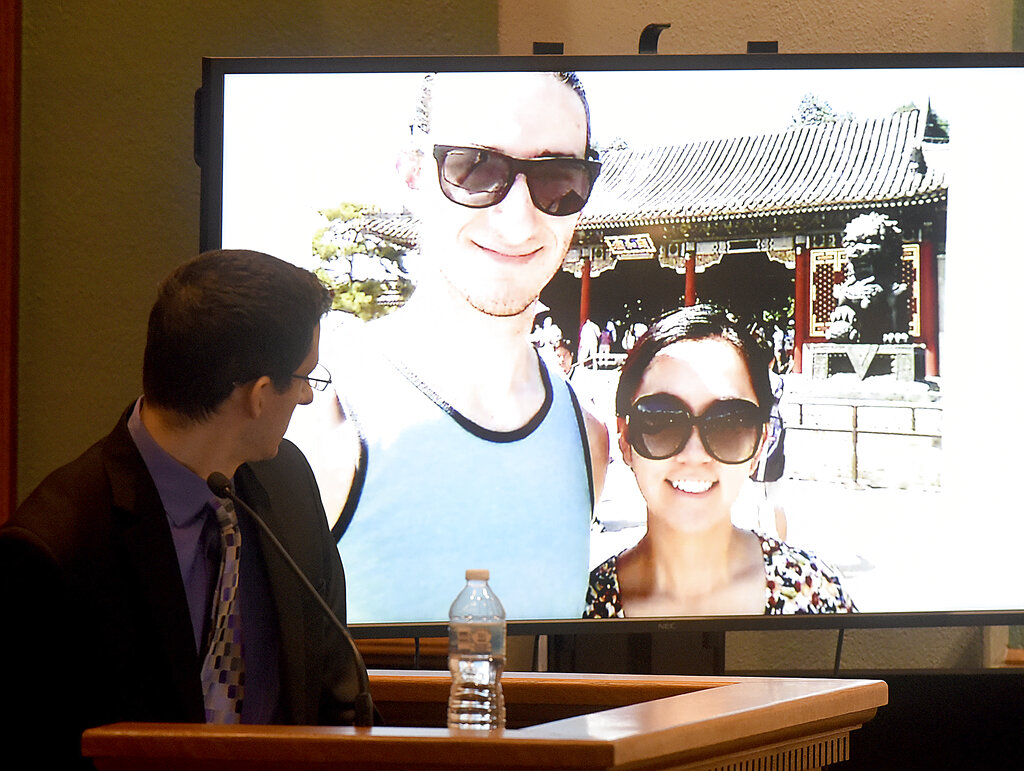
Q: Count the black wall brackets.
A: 3